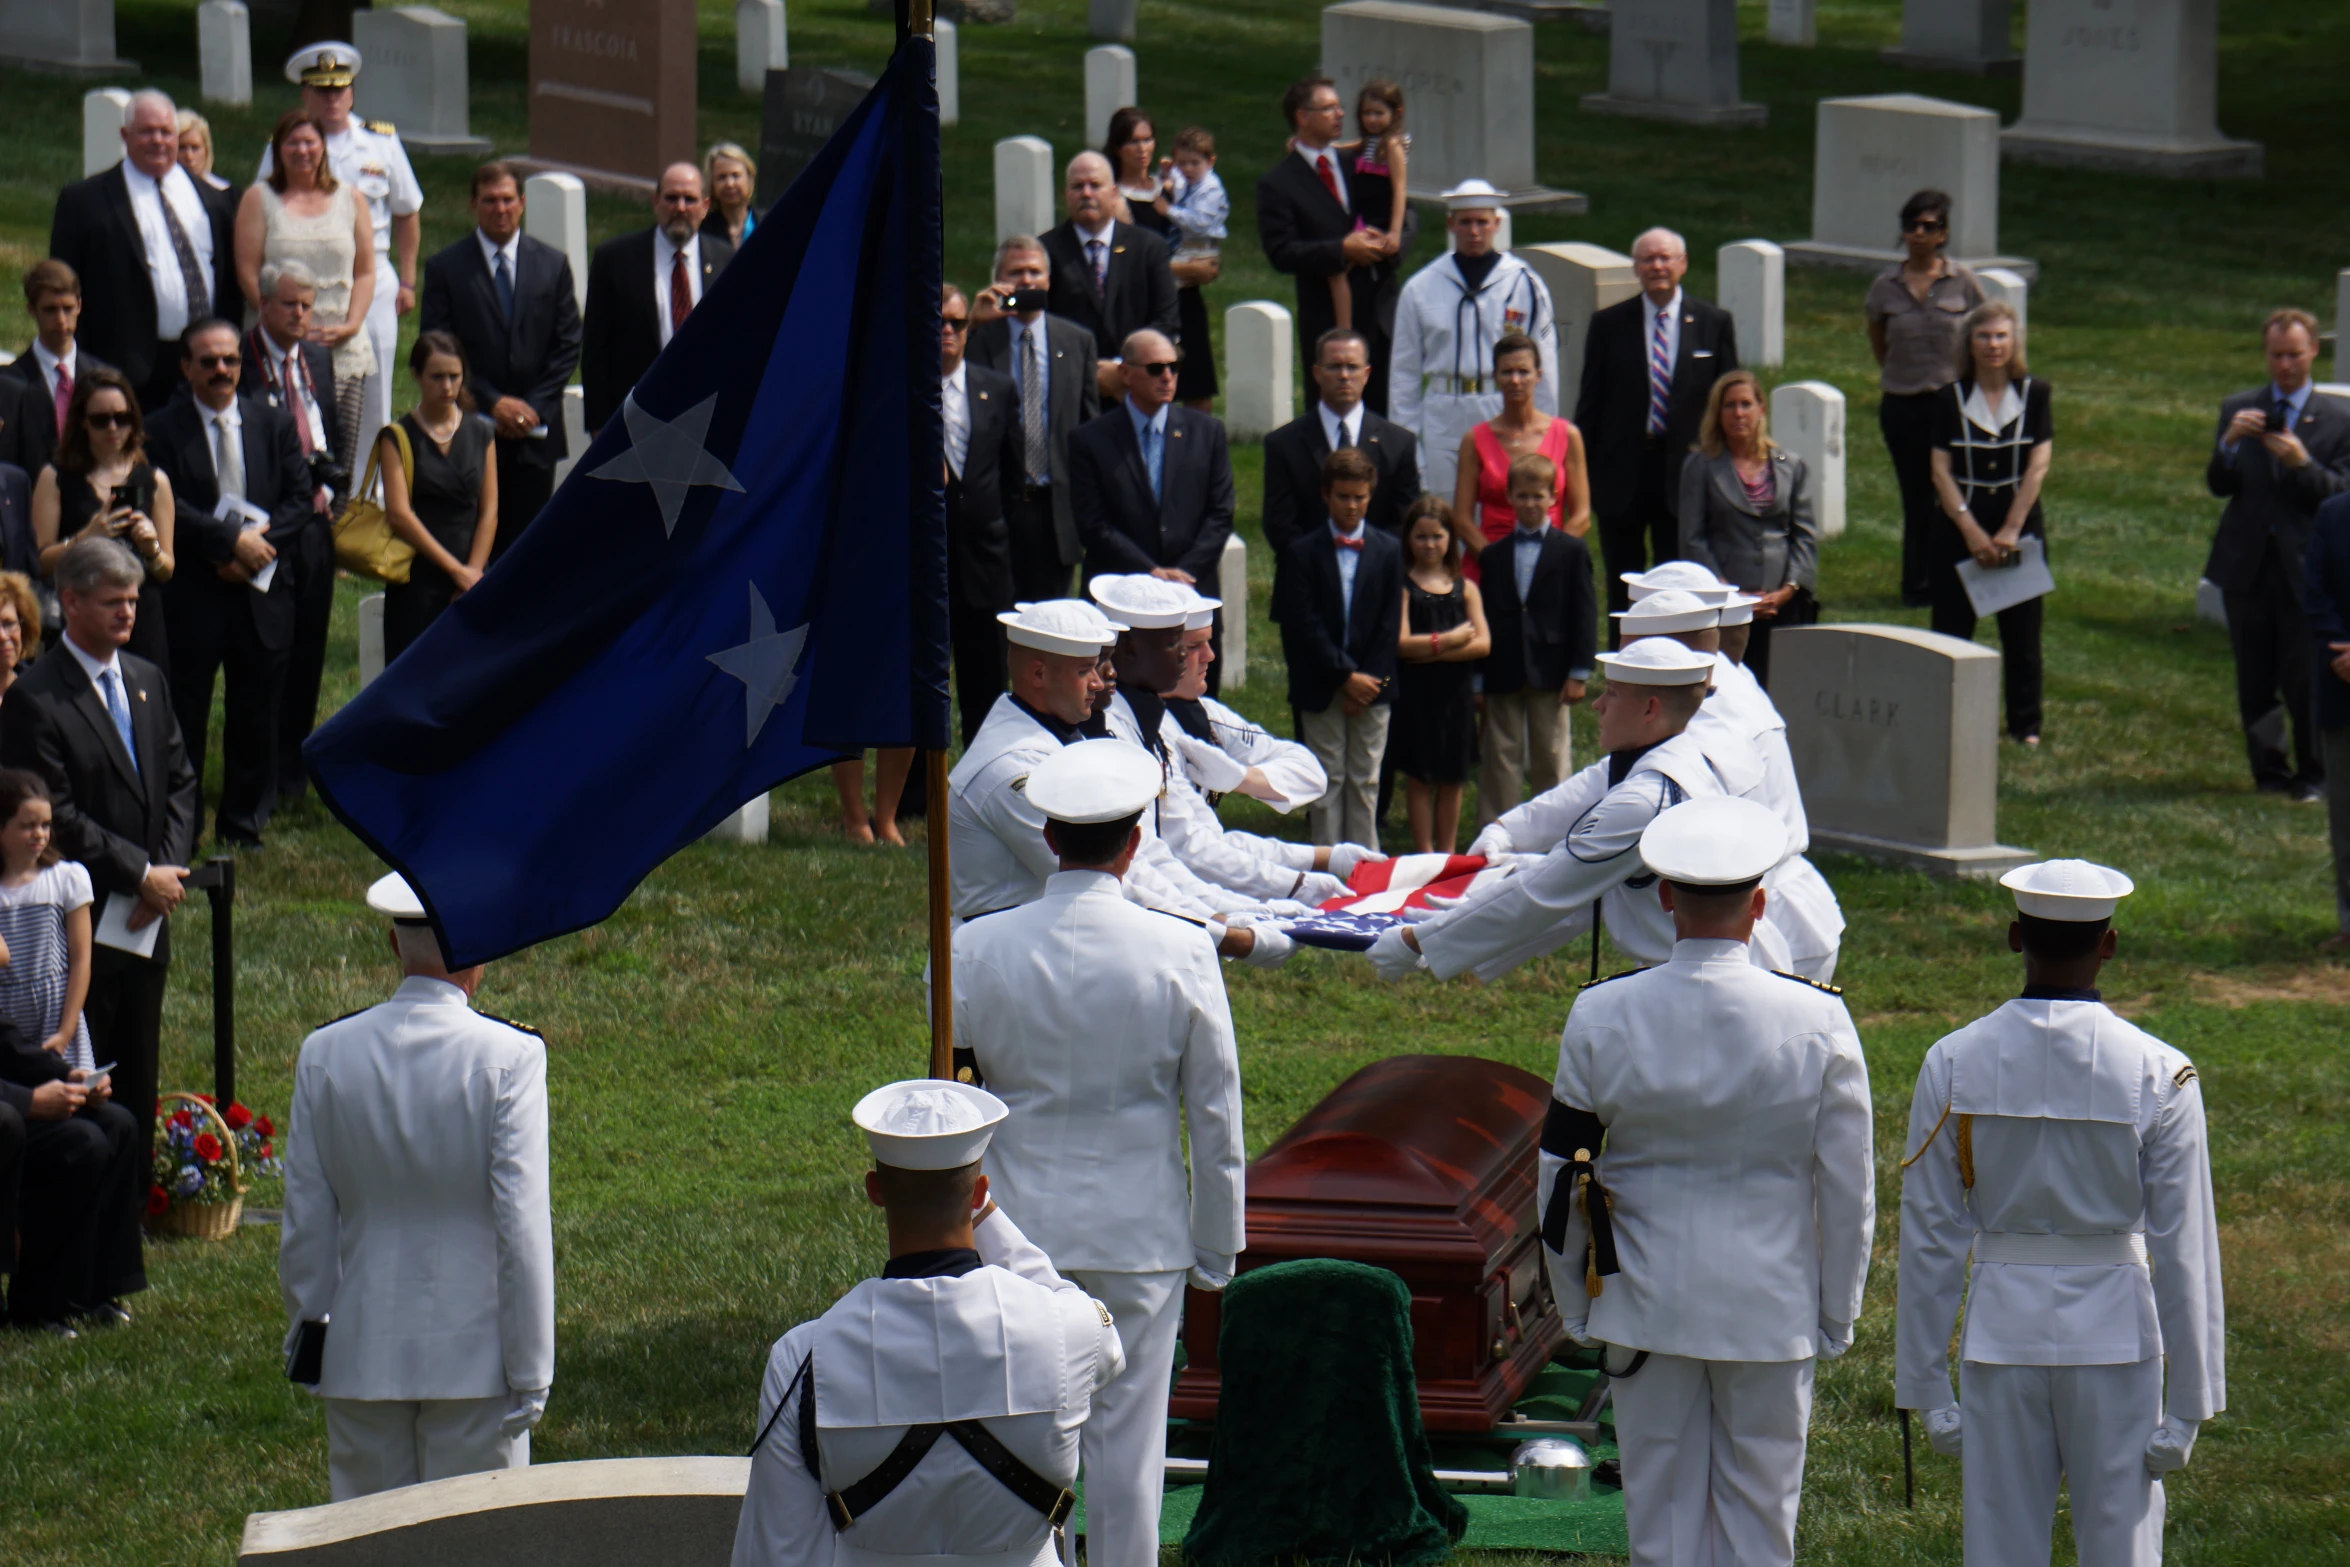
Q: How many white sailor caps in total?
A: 11